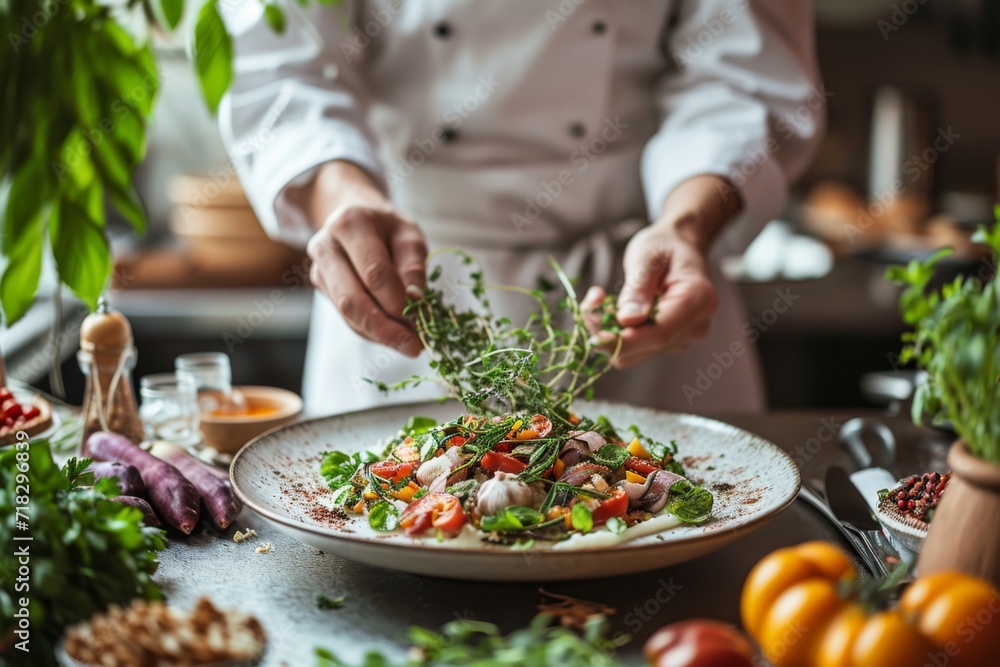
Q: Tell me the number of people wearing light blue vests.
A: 0